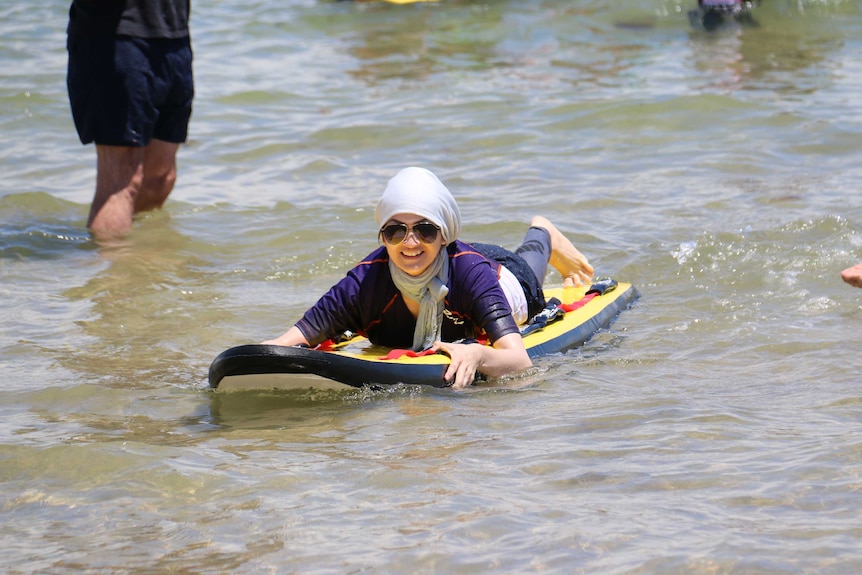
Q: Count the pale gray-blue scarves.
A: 1